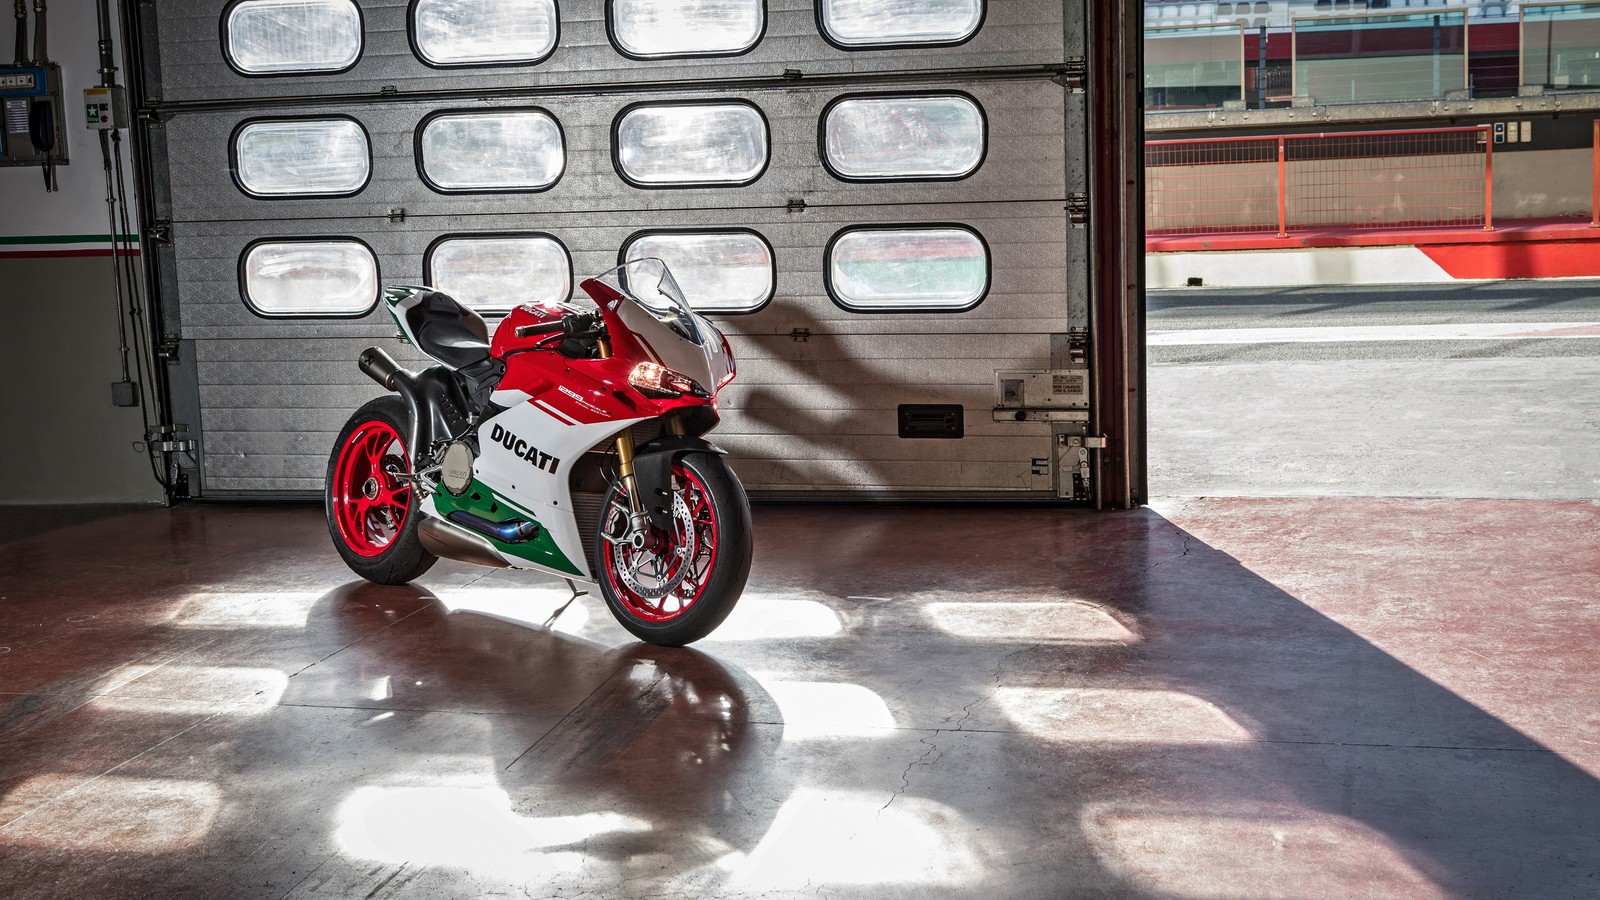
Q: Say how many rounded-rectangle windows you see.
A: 12